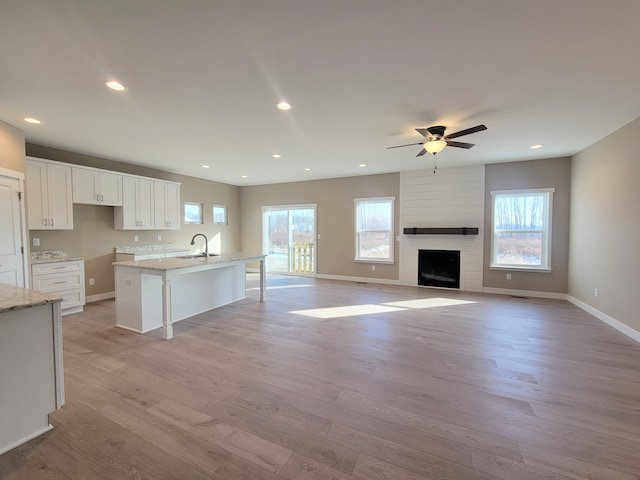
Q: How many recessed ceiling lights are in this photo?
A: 9